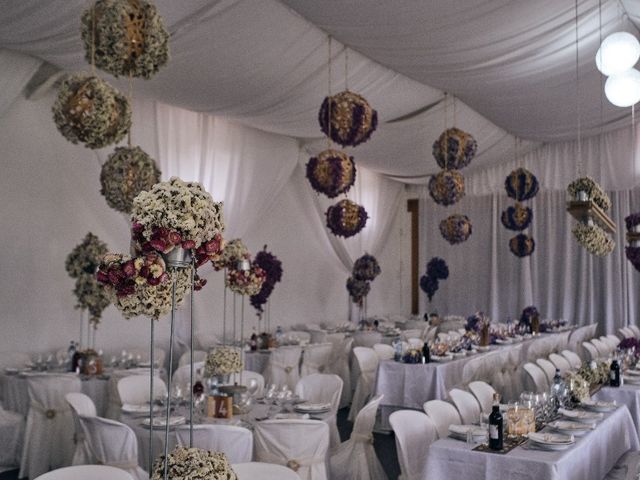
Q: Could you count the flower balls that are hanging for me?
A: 12